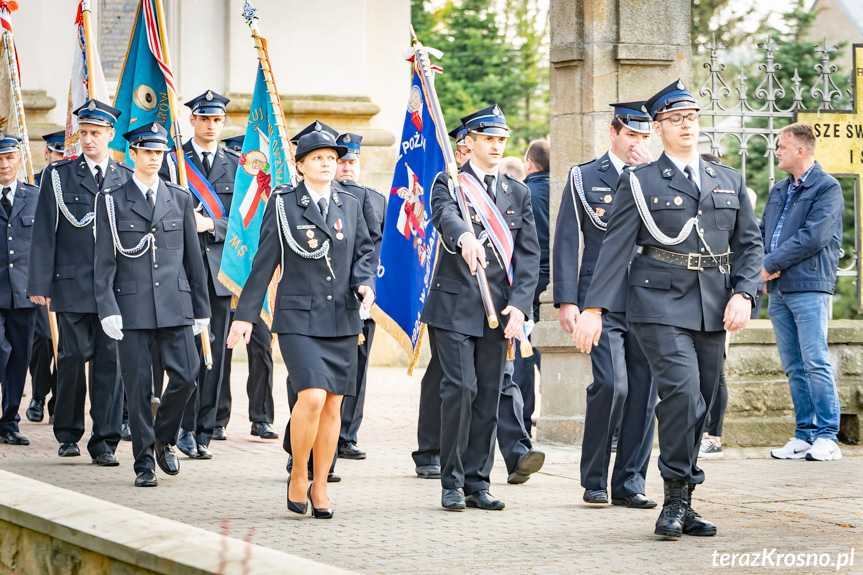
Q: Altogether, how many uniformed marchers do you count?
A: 13